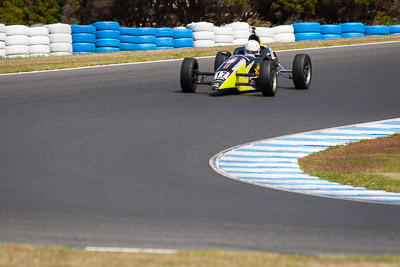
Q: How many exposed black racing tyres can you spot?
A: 4